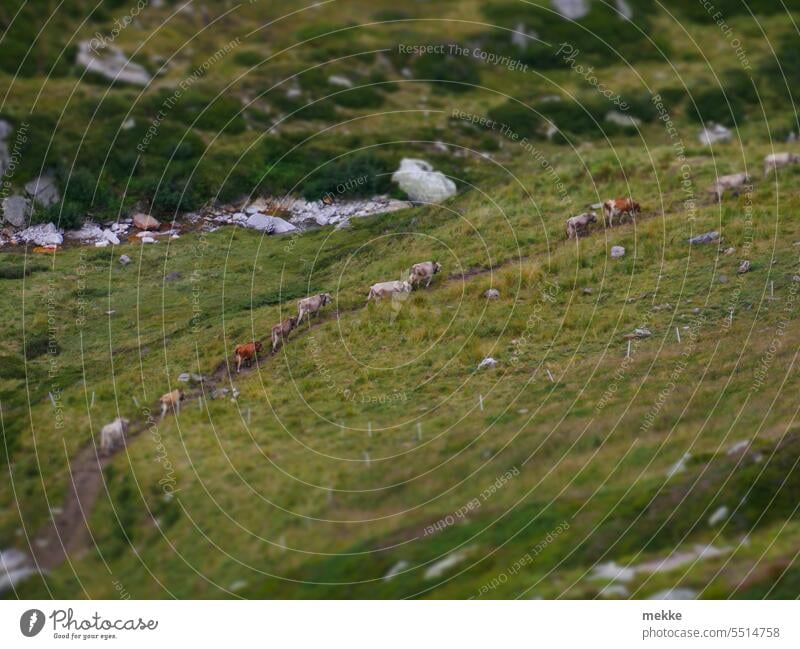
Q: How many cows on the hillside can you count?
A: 11